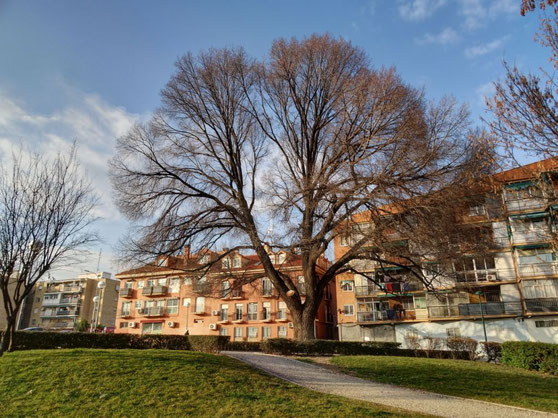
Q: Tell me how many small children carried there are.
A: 0